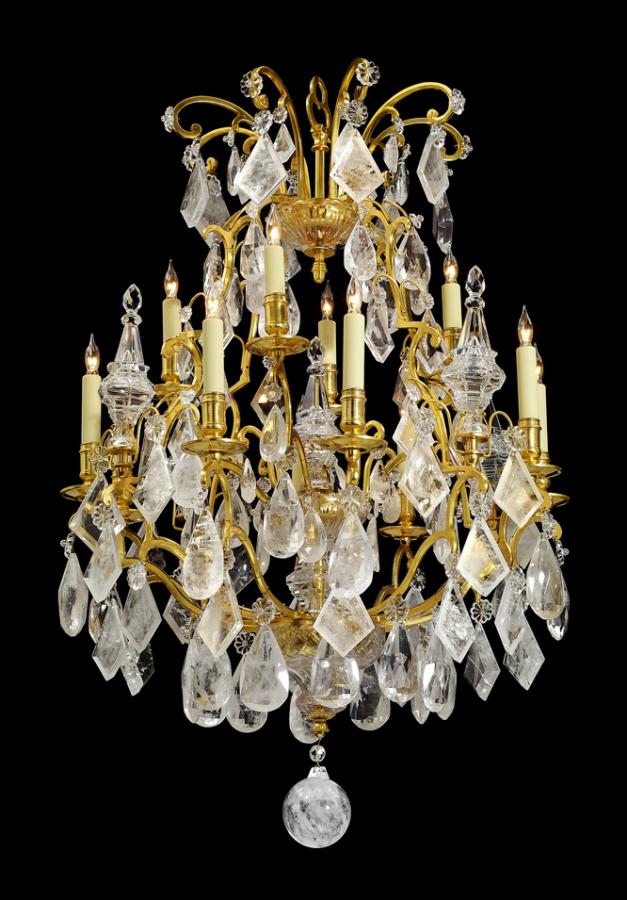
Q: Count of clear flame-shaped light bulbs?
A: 9